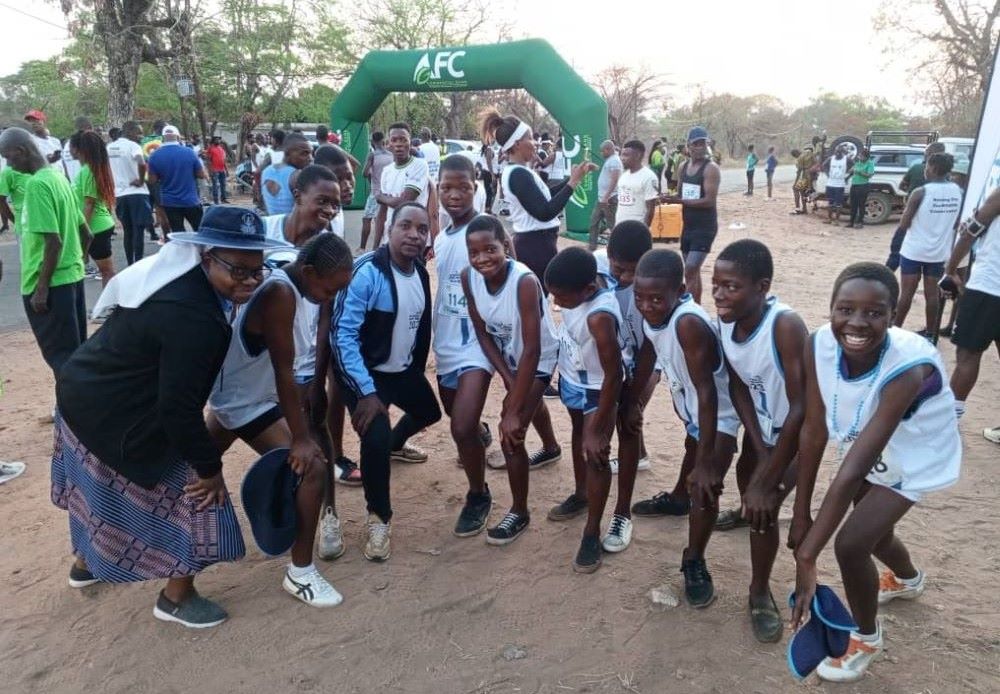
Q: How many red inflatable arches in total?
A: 0